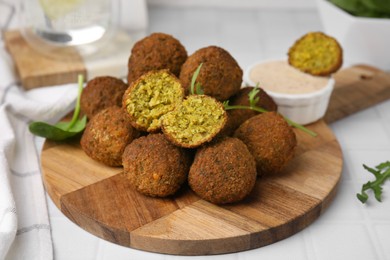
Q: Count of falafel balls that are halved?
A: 3